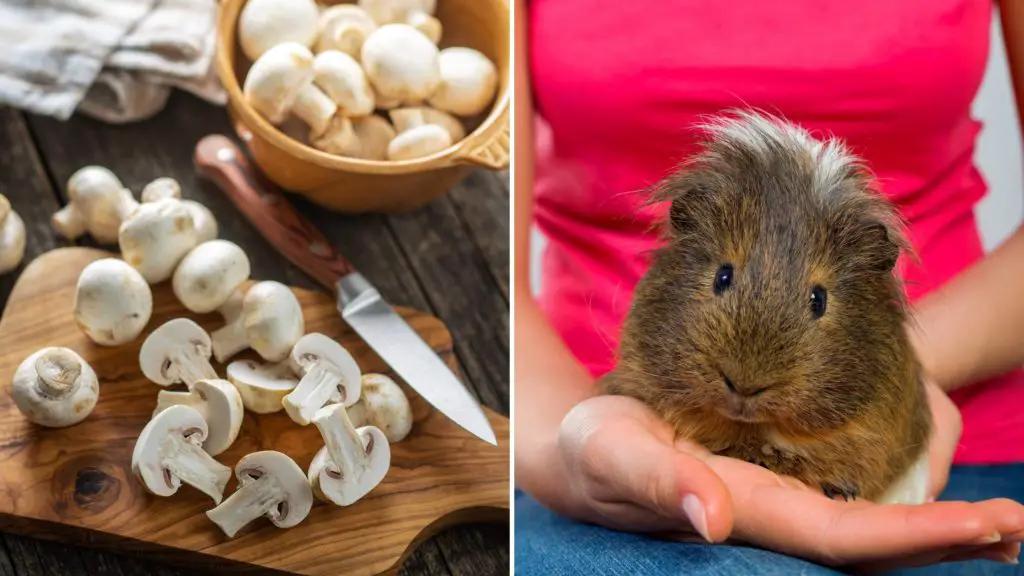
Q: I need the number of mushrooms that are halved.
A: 7